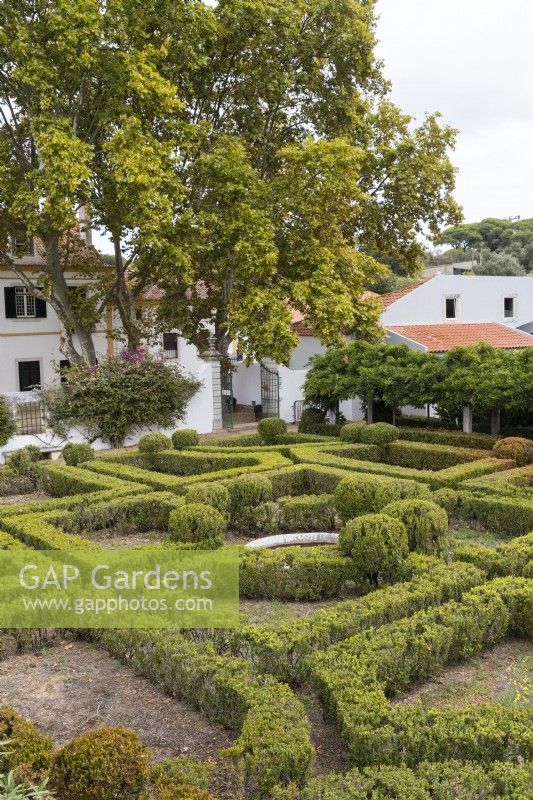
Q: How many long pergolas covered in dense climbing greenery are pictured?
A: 1